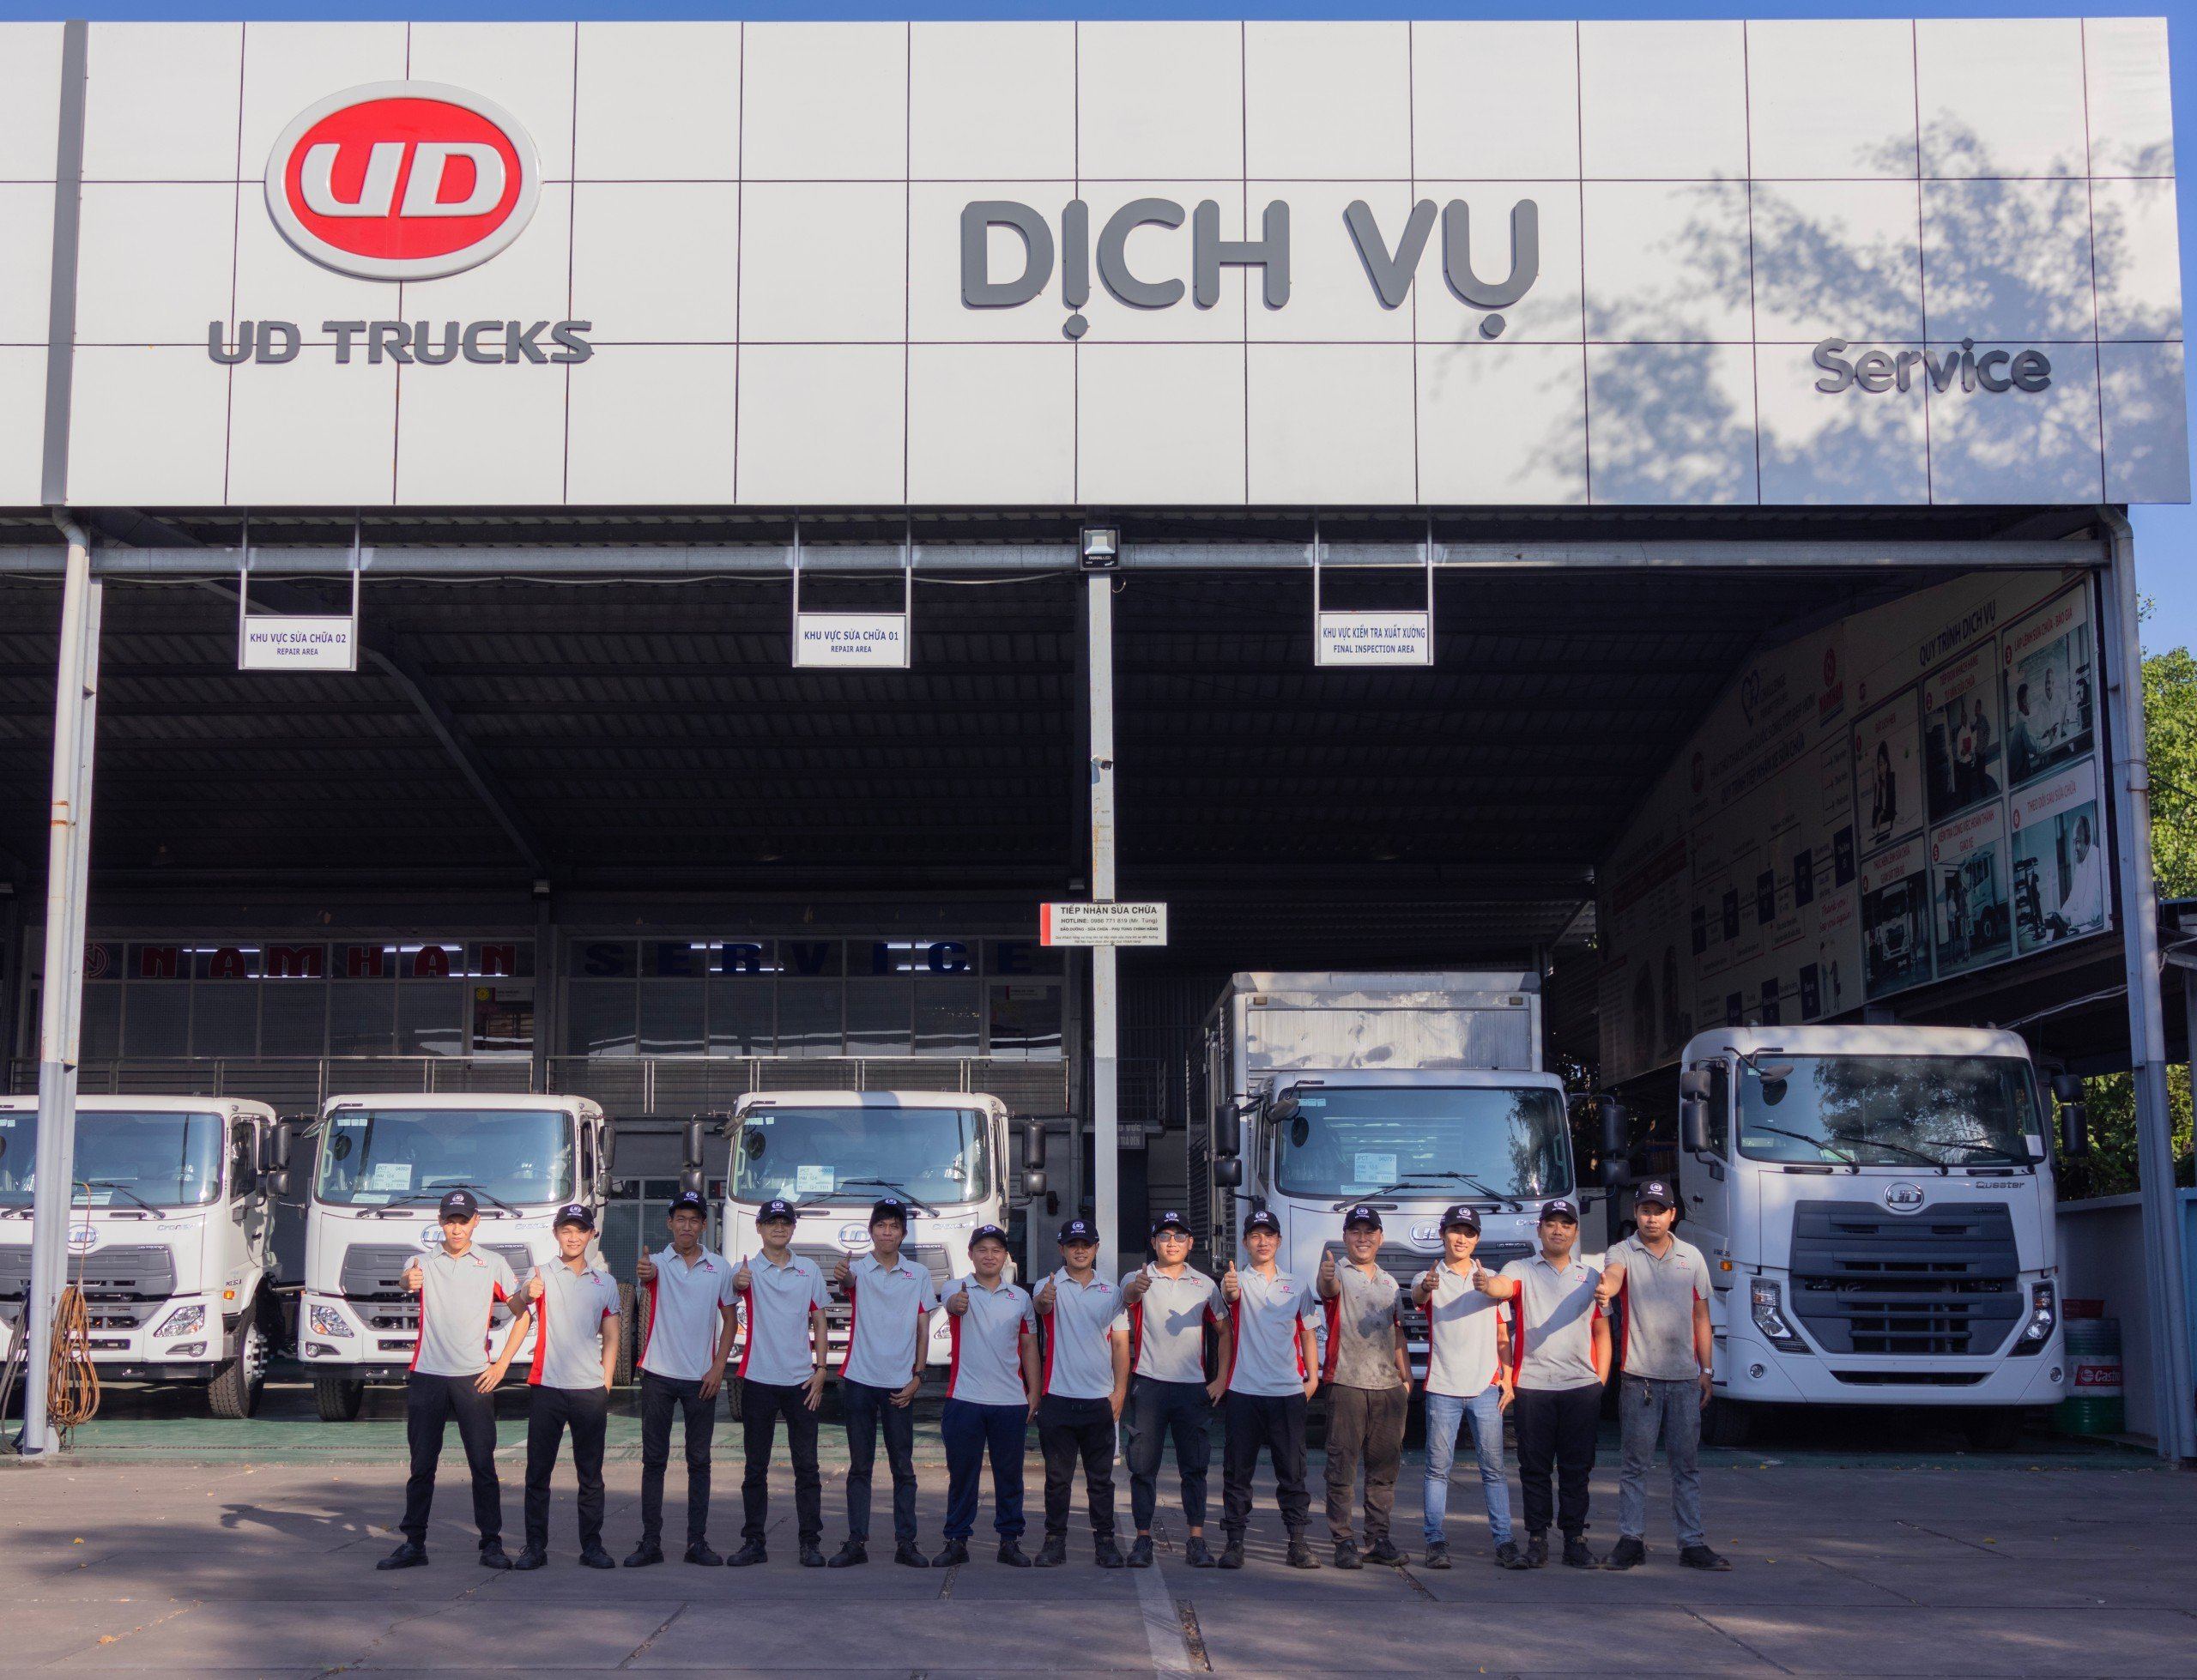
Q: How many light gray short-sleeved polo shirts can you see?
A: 13